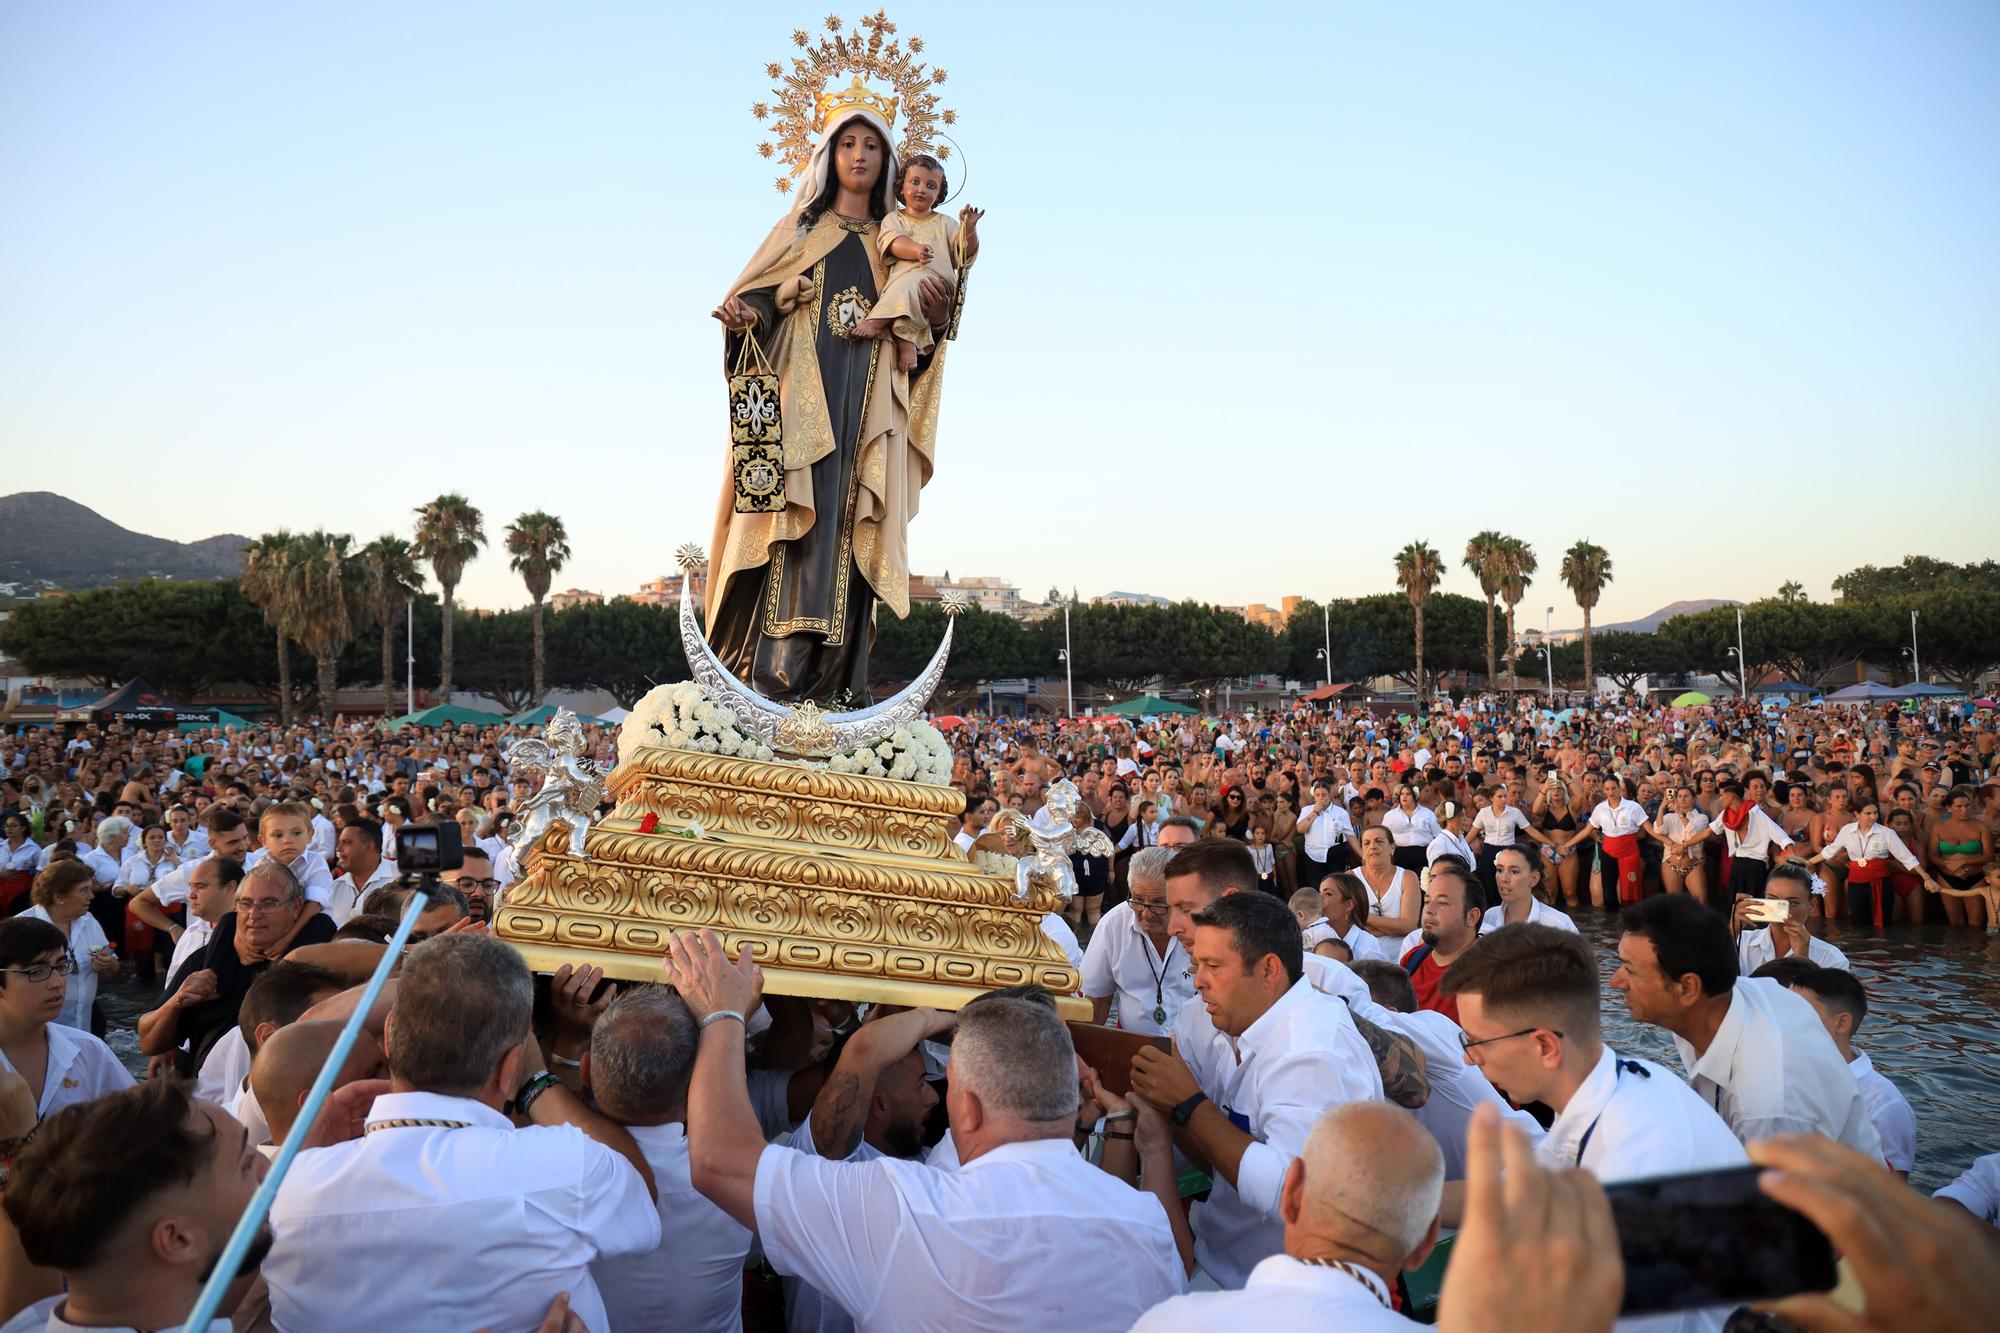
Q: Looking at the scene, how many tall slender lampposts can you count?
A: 6